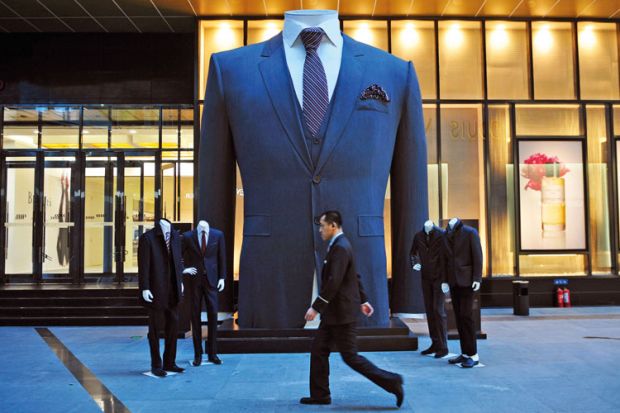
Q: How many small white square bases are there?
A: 4